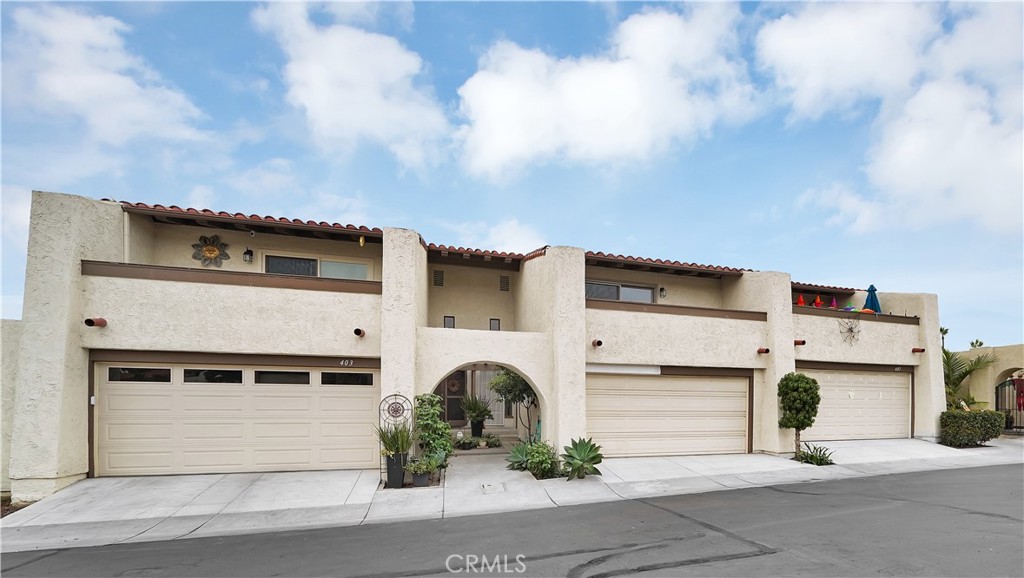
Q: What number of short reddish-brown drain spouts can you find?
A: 6